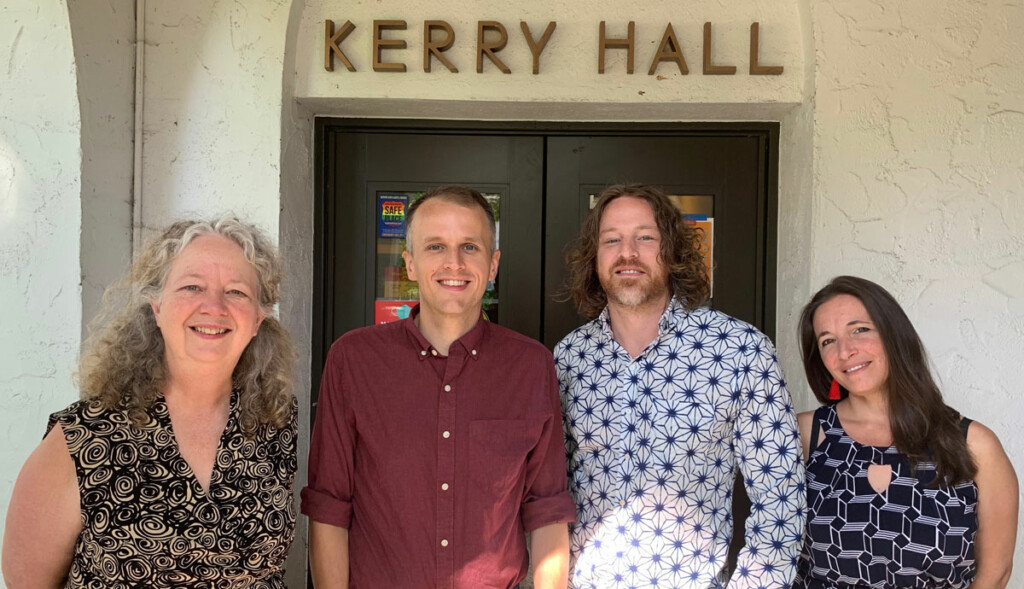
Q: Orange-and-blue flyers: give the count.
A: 1